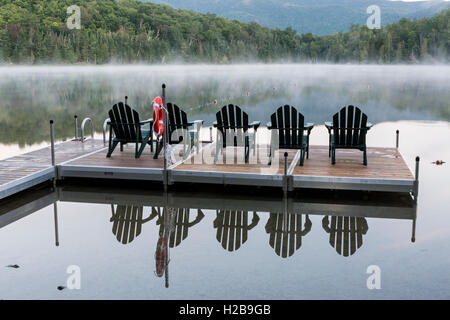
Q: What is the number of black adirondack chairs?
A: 5